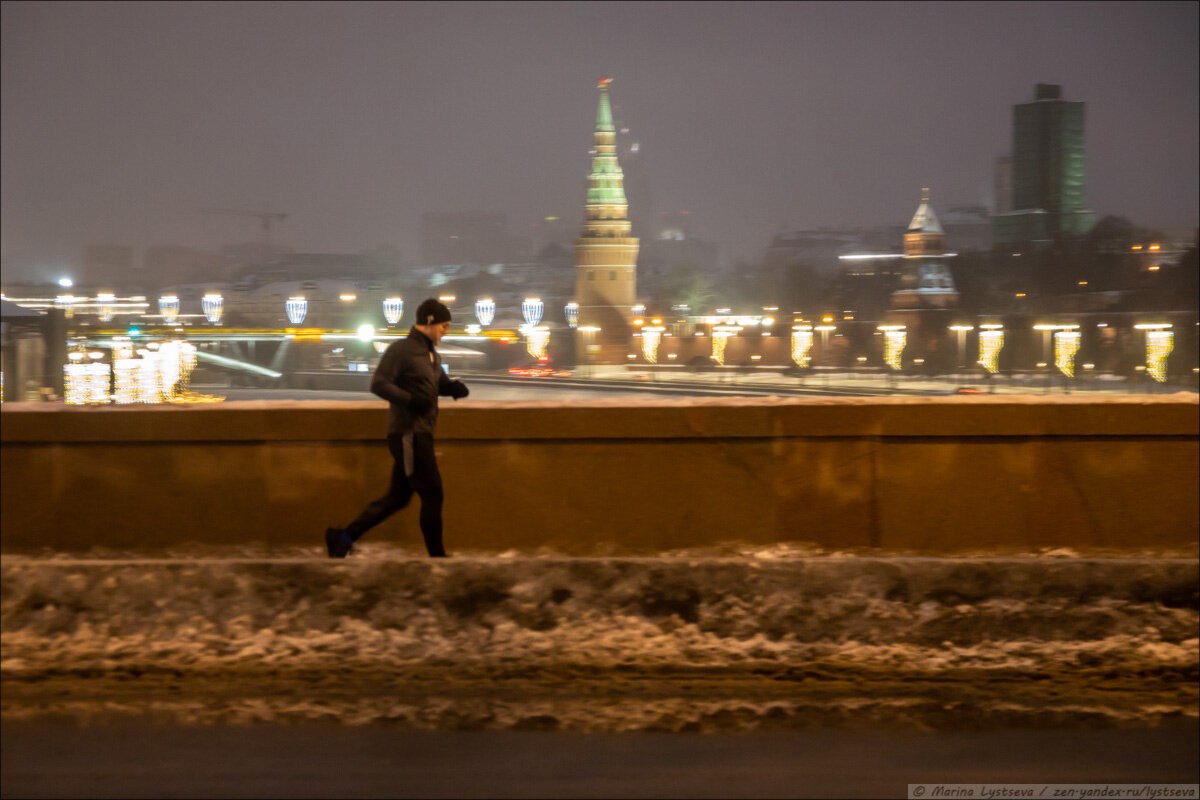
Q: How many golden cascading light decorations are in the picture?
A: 8